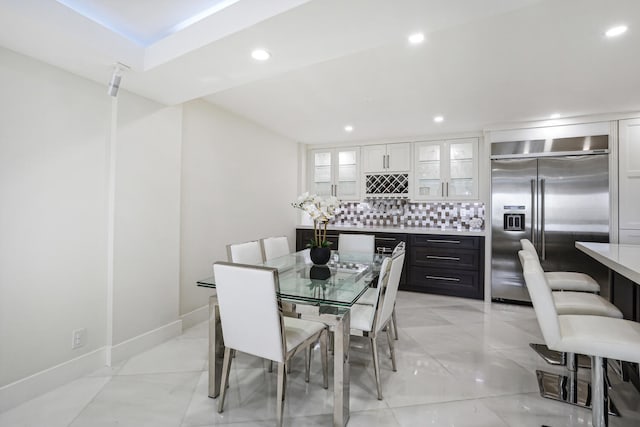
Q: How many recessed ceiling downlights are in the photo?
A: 6